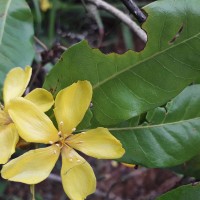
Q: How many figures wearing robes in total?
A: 0